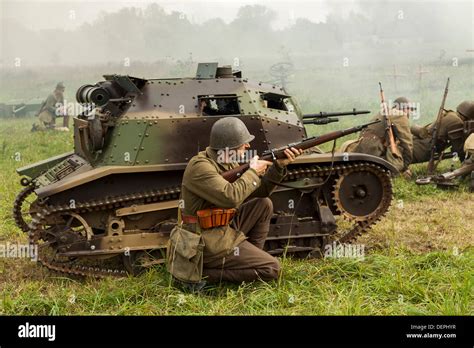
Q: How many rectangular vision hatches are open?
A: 2